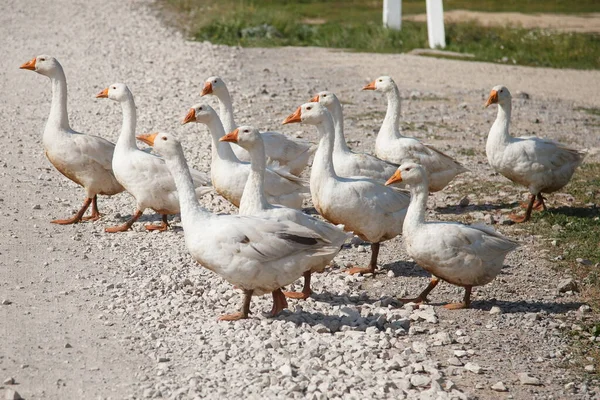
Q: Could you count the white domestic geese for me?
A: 11